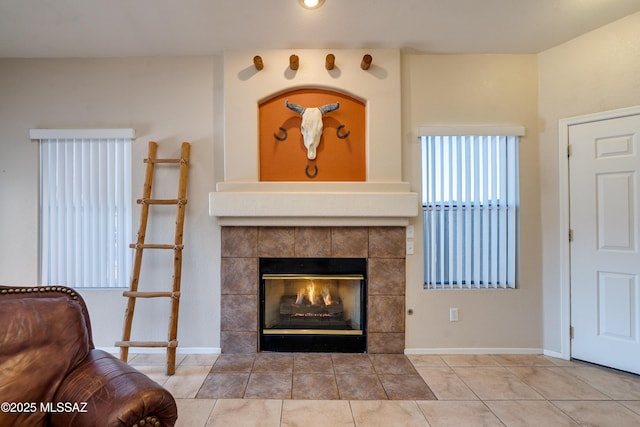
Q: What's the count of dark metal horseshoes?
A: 3